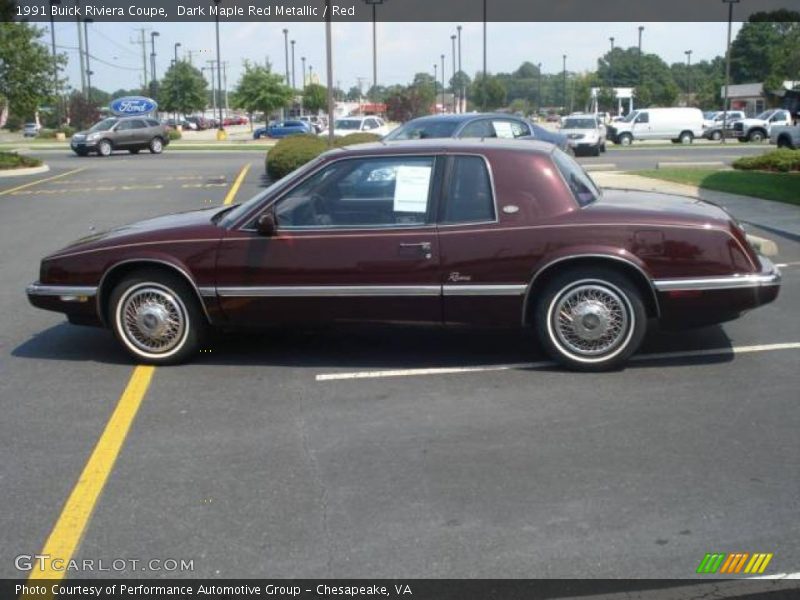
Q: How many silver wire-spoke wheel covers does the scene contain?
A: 2